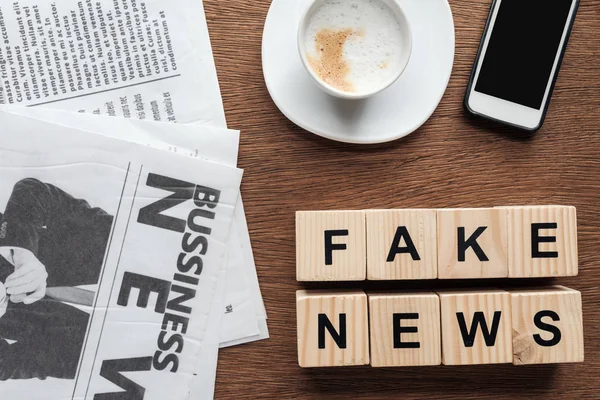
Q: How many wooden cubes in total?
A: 8